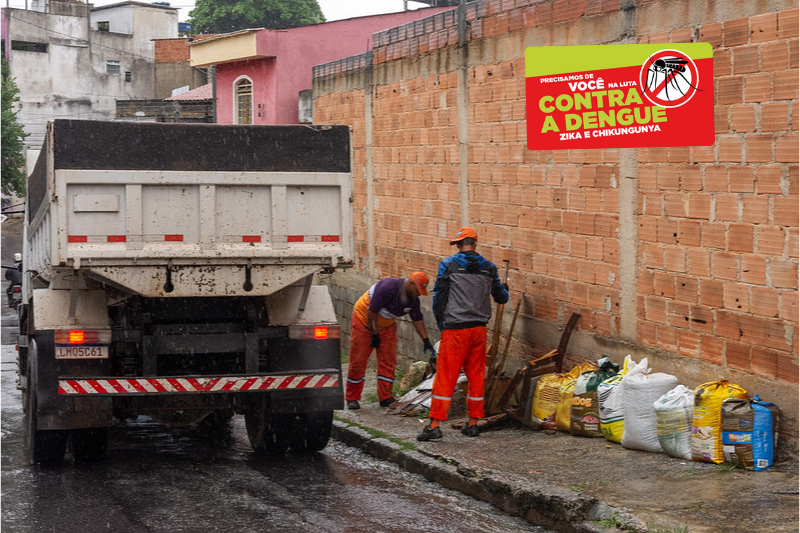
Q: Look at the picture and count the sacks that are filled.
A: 8